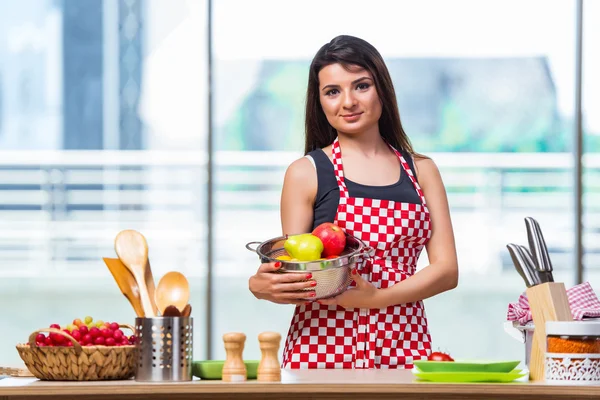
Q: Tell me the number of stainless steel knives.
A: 3